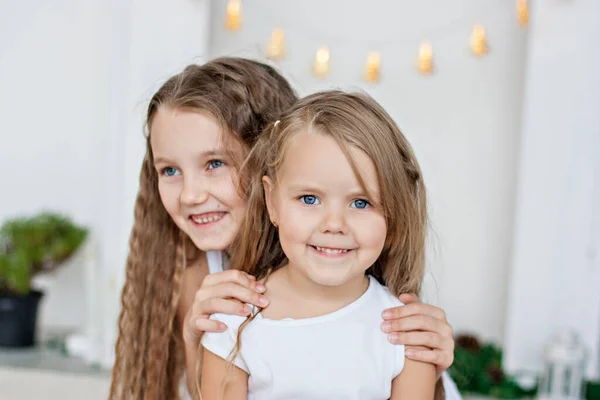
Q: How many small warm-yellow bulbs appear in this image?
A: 7